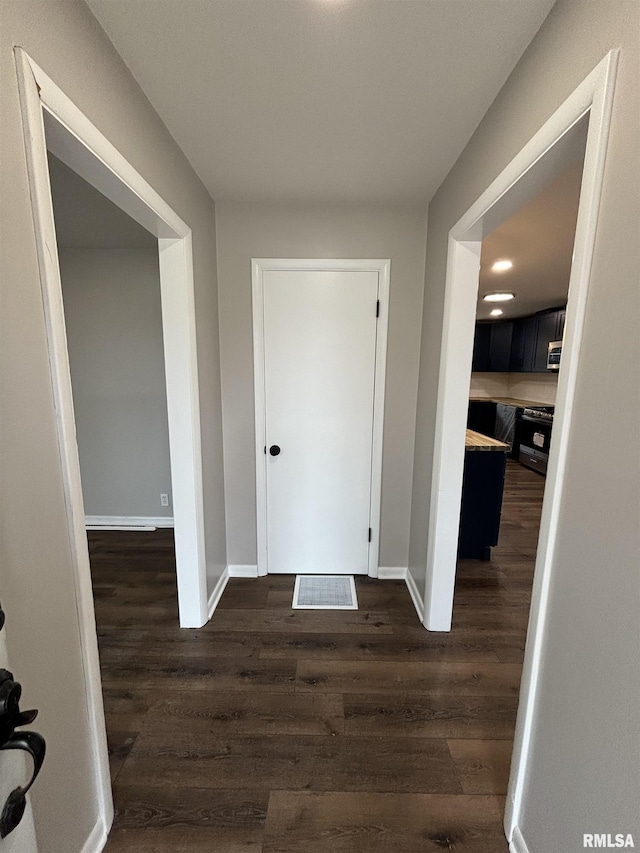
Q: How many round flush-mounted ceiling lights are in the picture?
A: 3